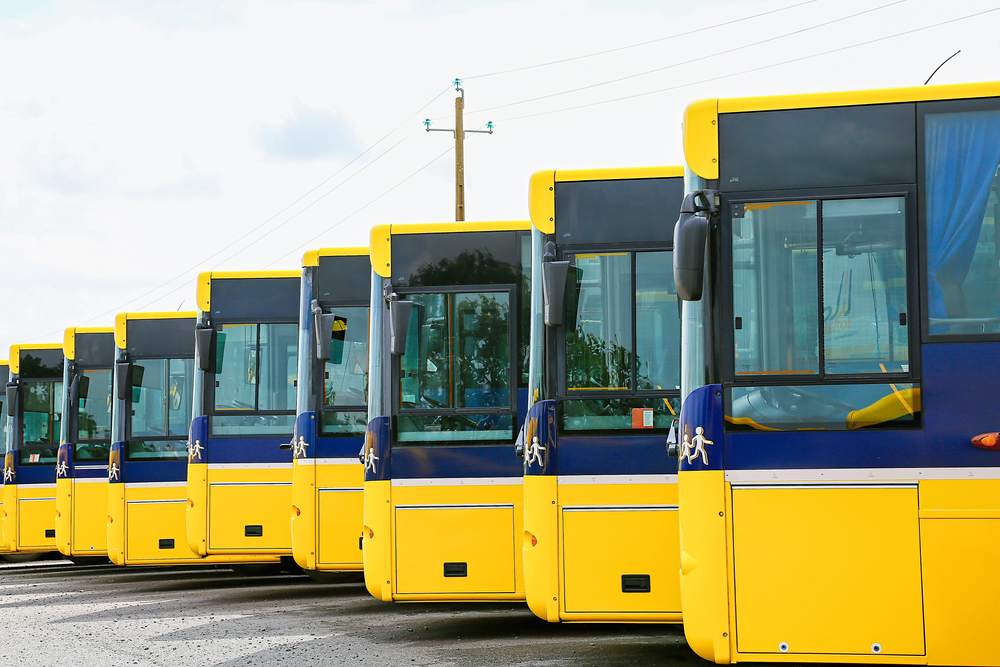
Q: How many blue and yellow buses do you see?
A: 9